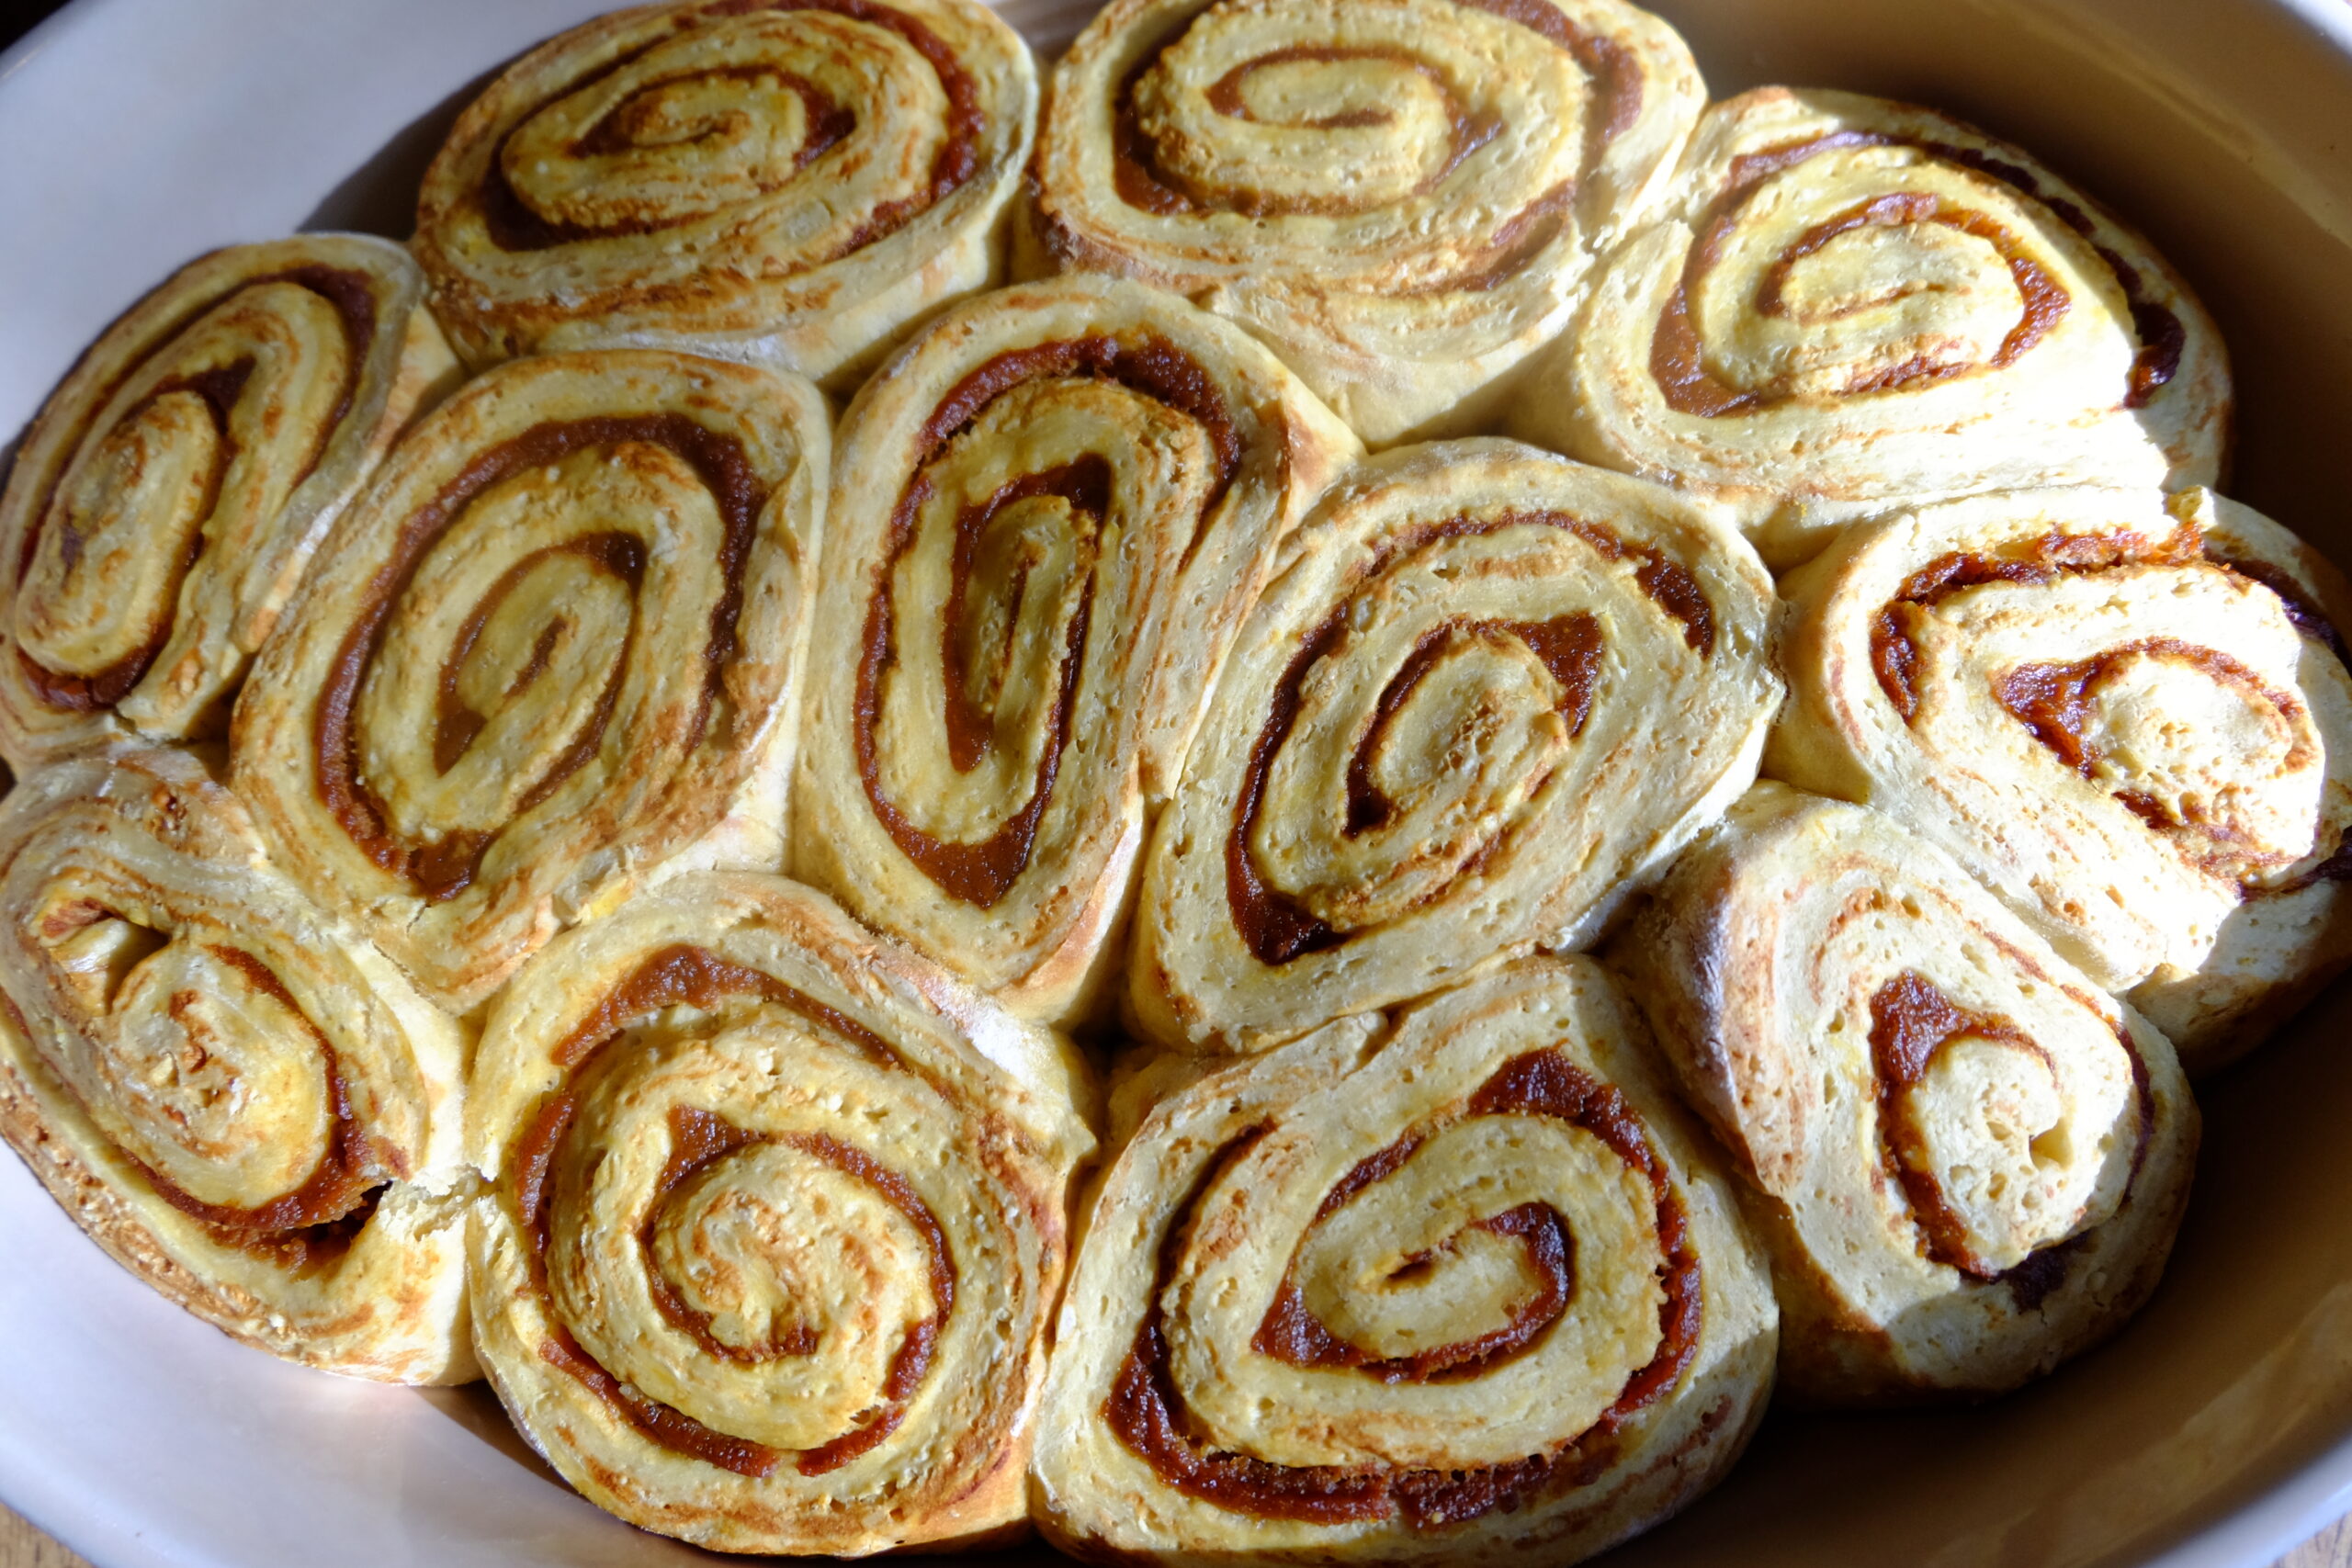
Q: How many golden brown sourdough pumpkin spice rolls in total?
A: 12